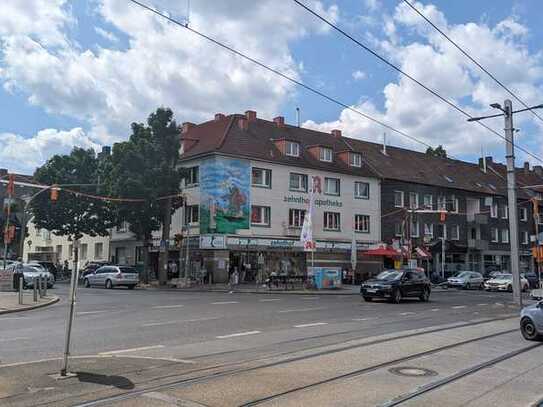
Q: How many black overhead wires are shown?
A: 3